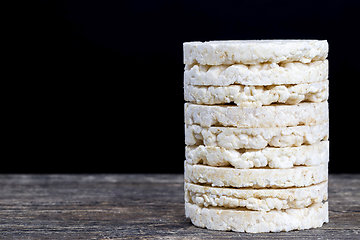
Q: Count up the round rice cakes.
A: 9